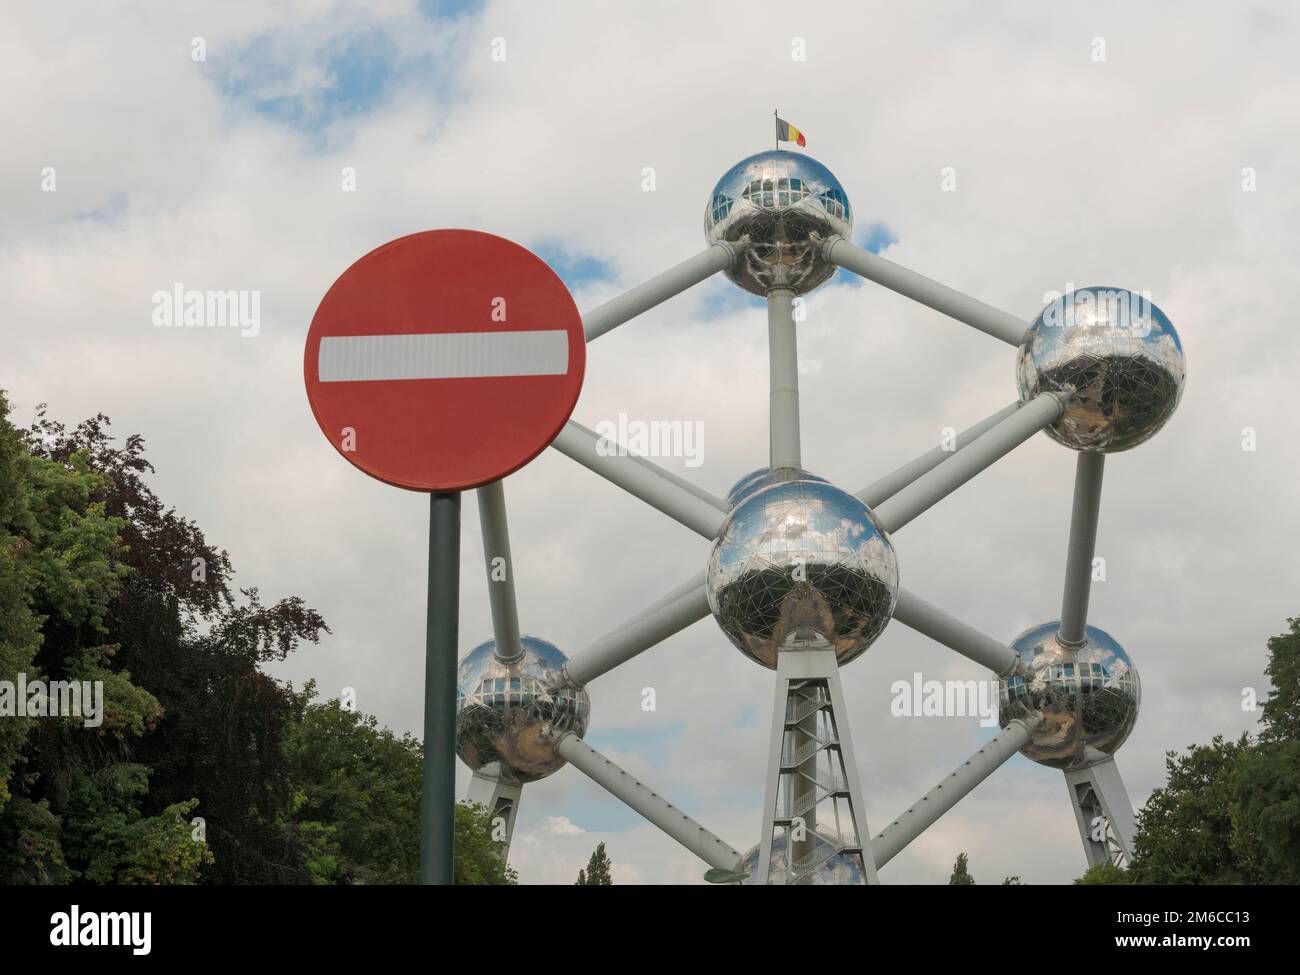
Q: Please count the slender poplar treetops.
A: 2